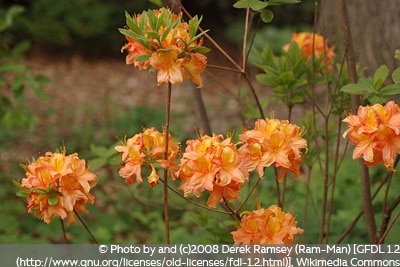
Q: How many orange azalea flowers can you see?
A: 8